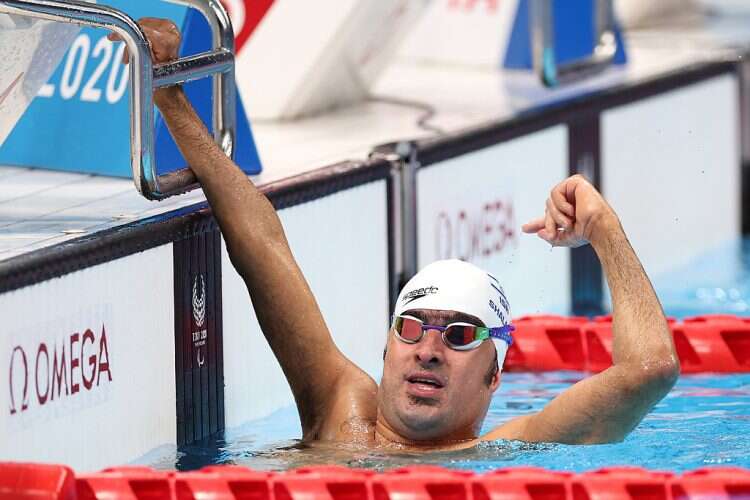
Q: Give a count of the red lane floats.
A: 11